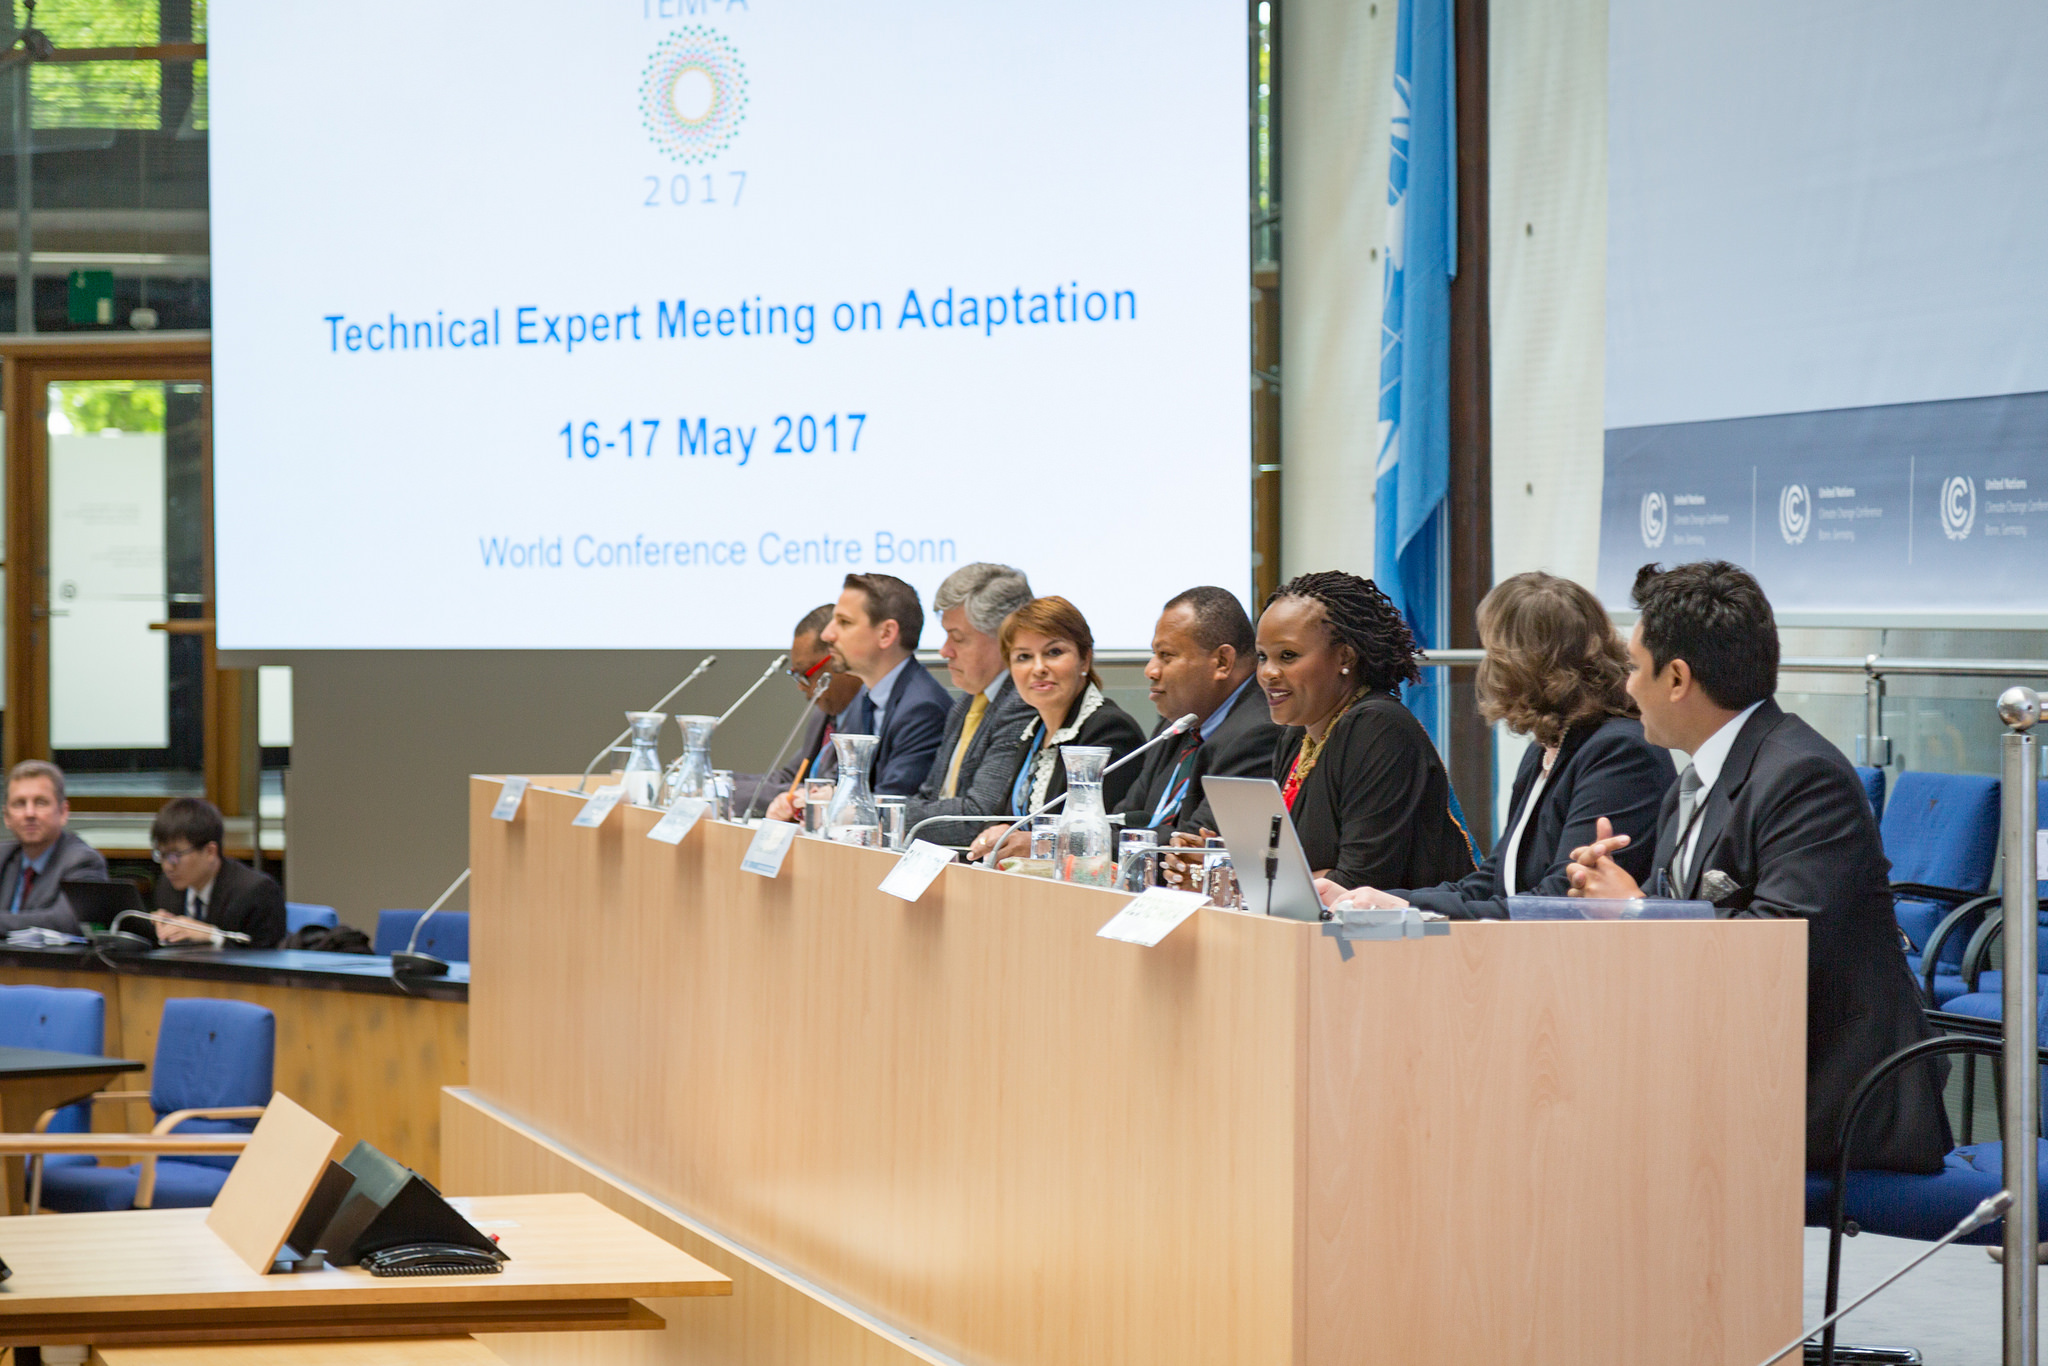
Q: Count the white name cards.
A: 6